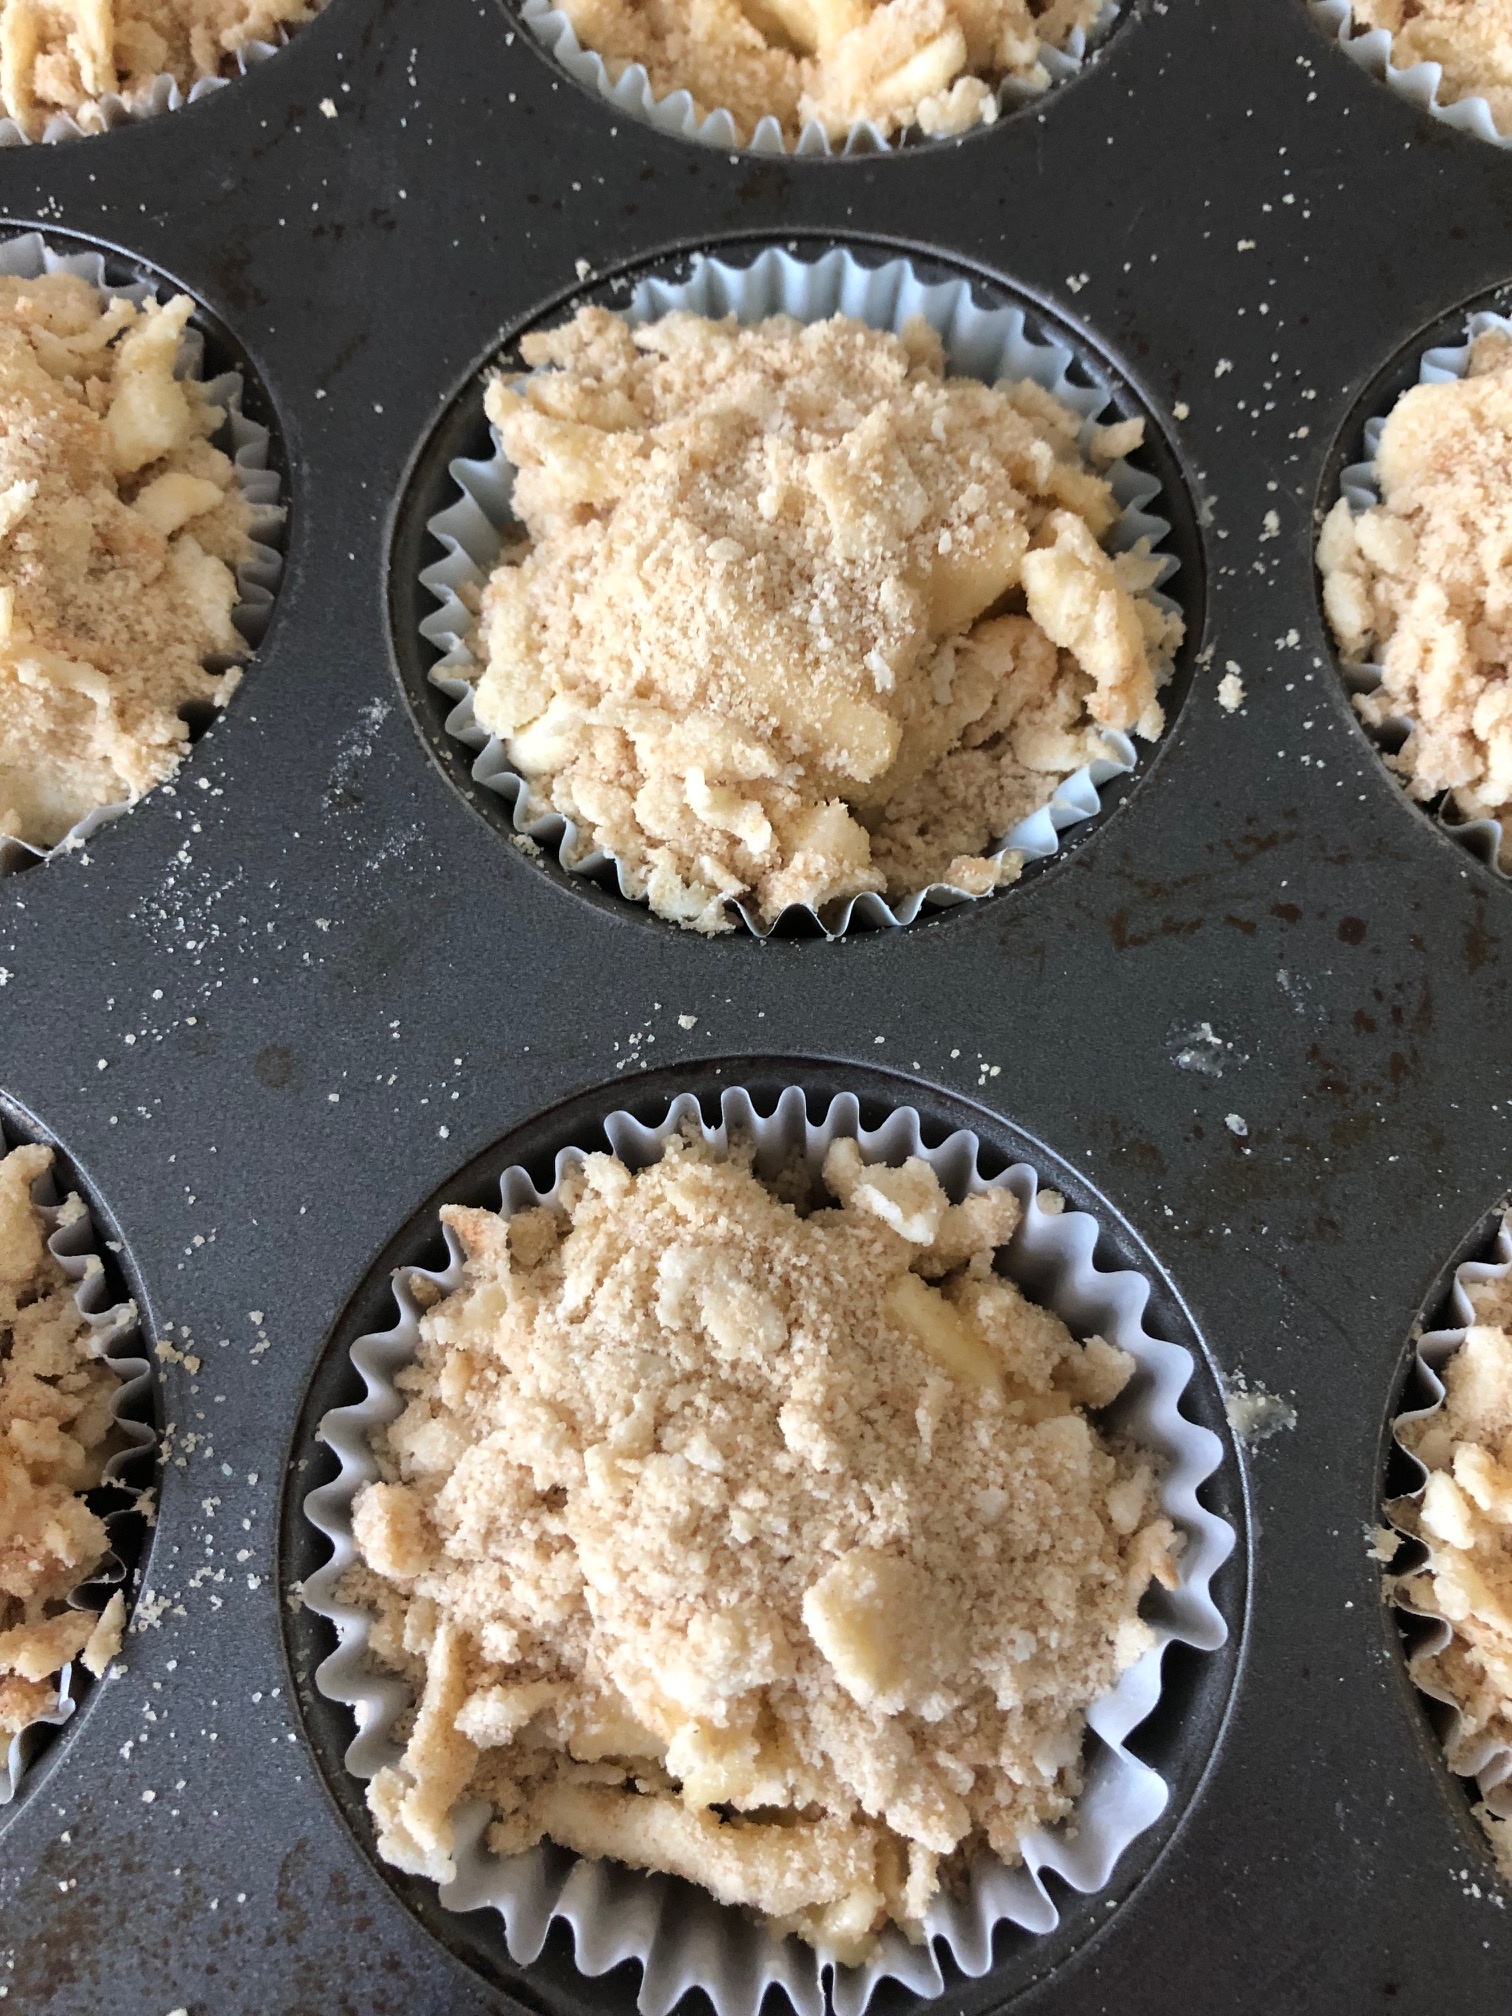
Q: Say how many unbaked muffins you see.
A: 9